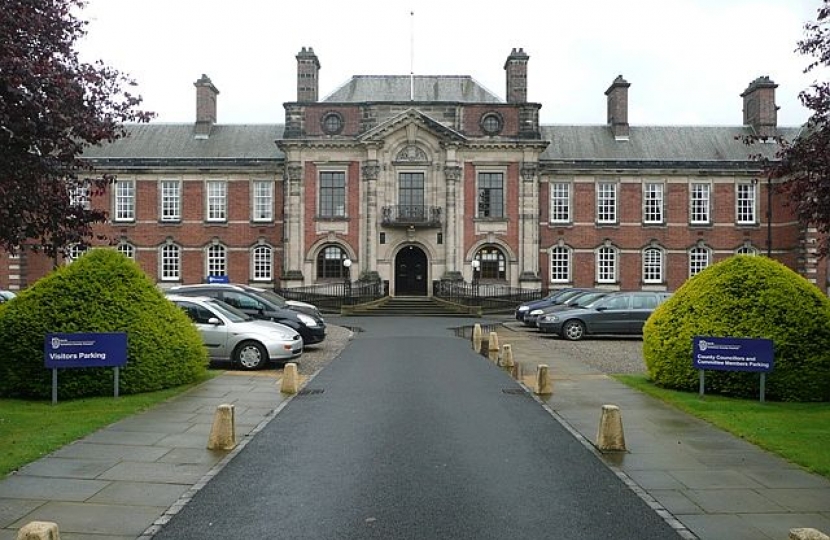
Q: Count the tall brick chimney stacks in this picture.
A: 5